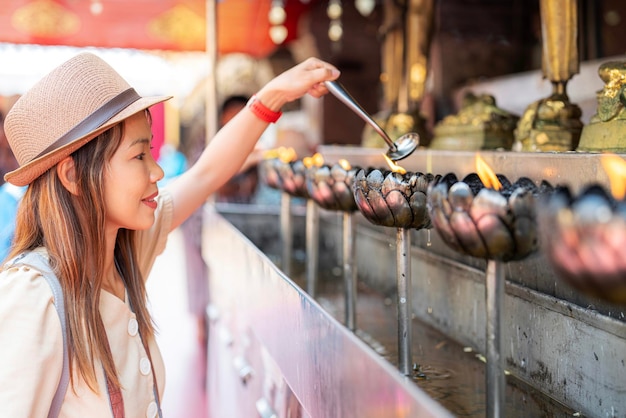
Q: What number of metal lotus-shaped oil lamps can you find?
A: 6